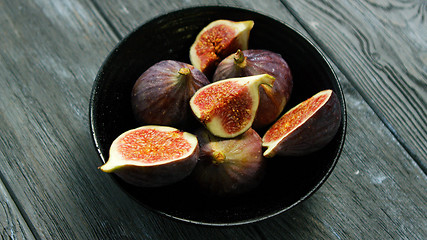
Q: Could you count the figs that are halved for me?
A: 4